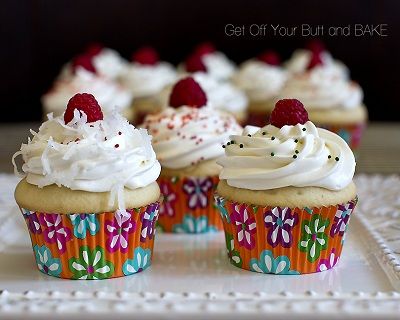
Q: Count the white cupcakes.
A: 11